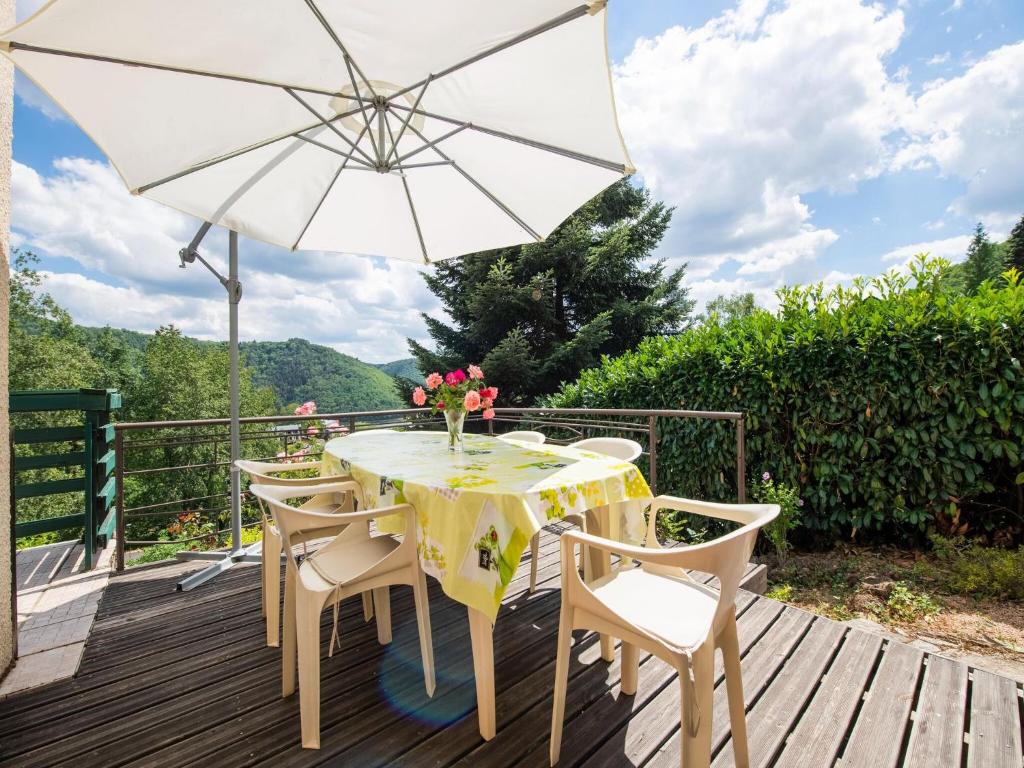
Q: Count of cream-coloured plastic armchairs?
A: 6